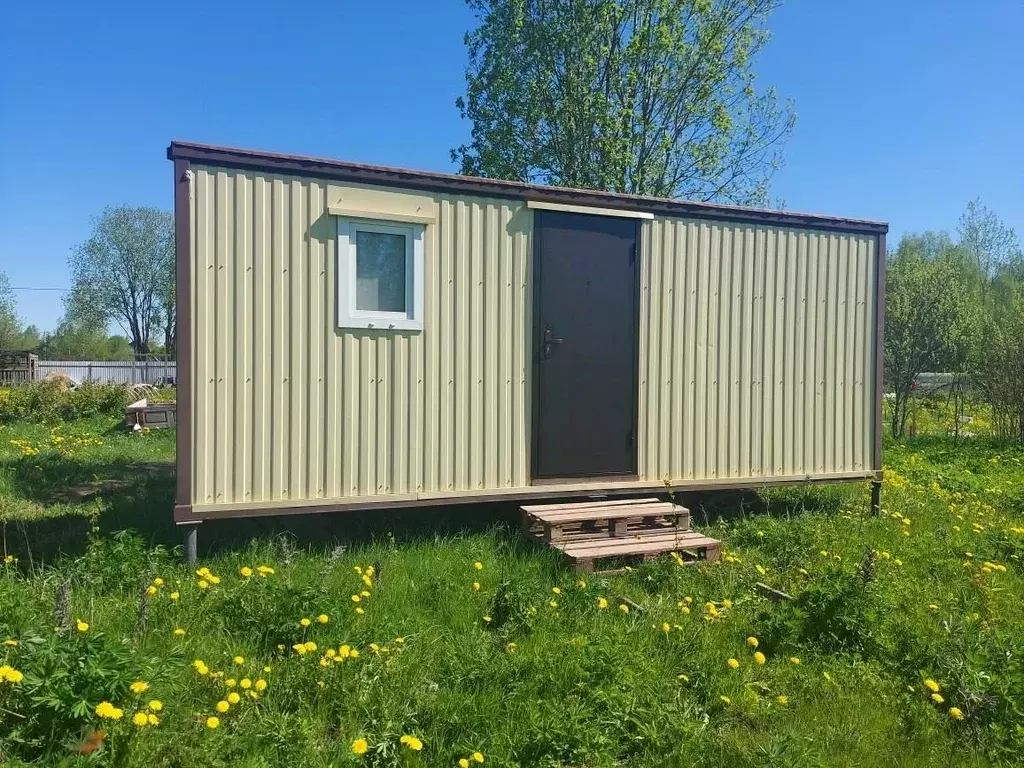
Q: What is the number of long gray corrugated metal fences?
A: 1